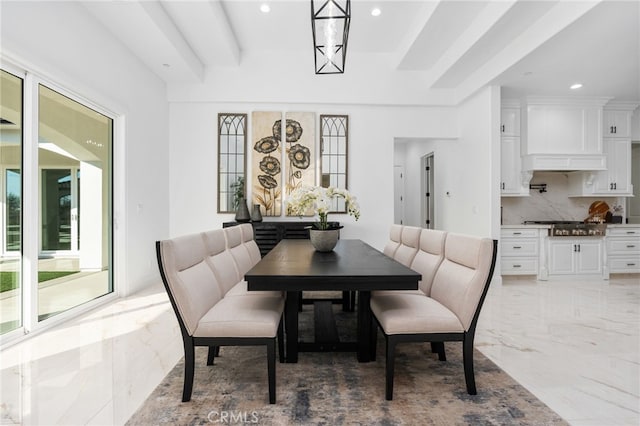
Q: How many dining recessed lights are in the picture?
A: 2